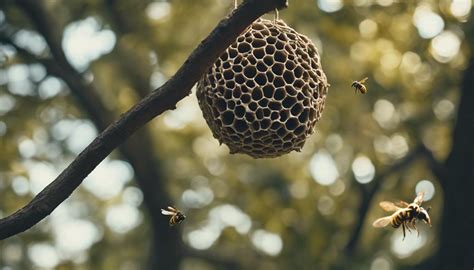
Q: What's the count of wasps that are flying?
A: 3